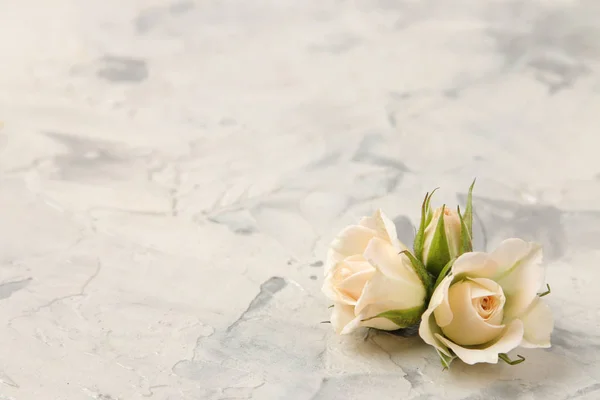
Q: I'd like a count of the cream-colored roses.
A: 3